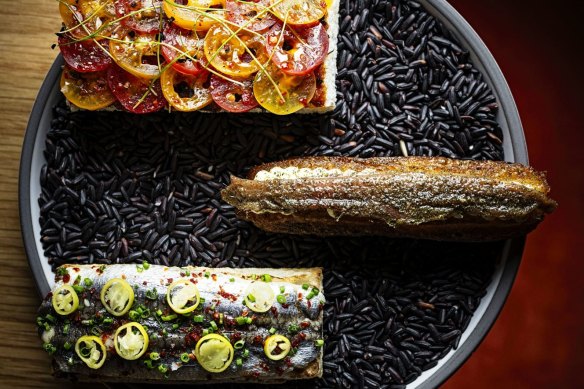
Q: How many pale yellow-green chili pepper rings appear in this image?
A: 8